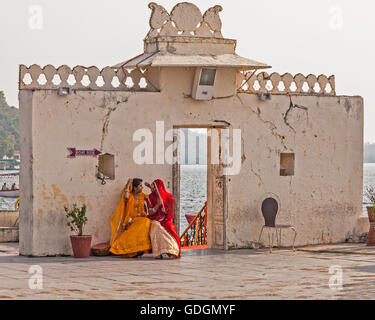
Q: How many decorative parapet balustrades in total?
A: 2